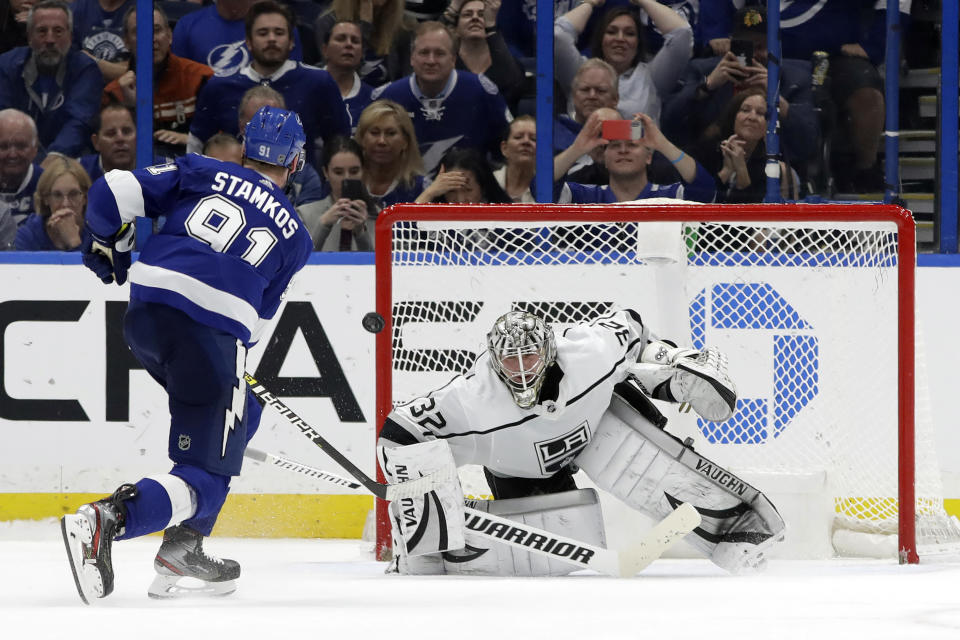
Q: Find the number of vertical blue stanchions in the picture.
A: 5